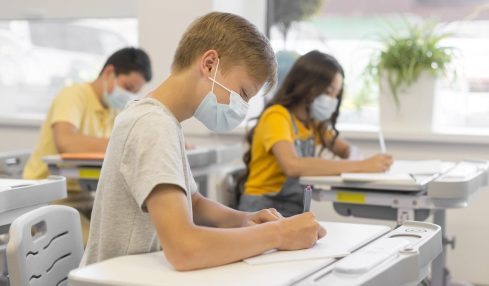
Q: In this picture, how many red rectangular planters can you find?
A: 0